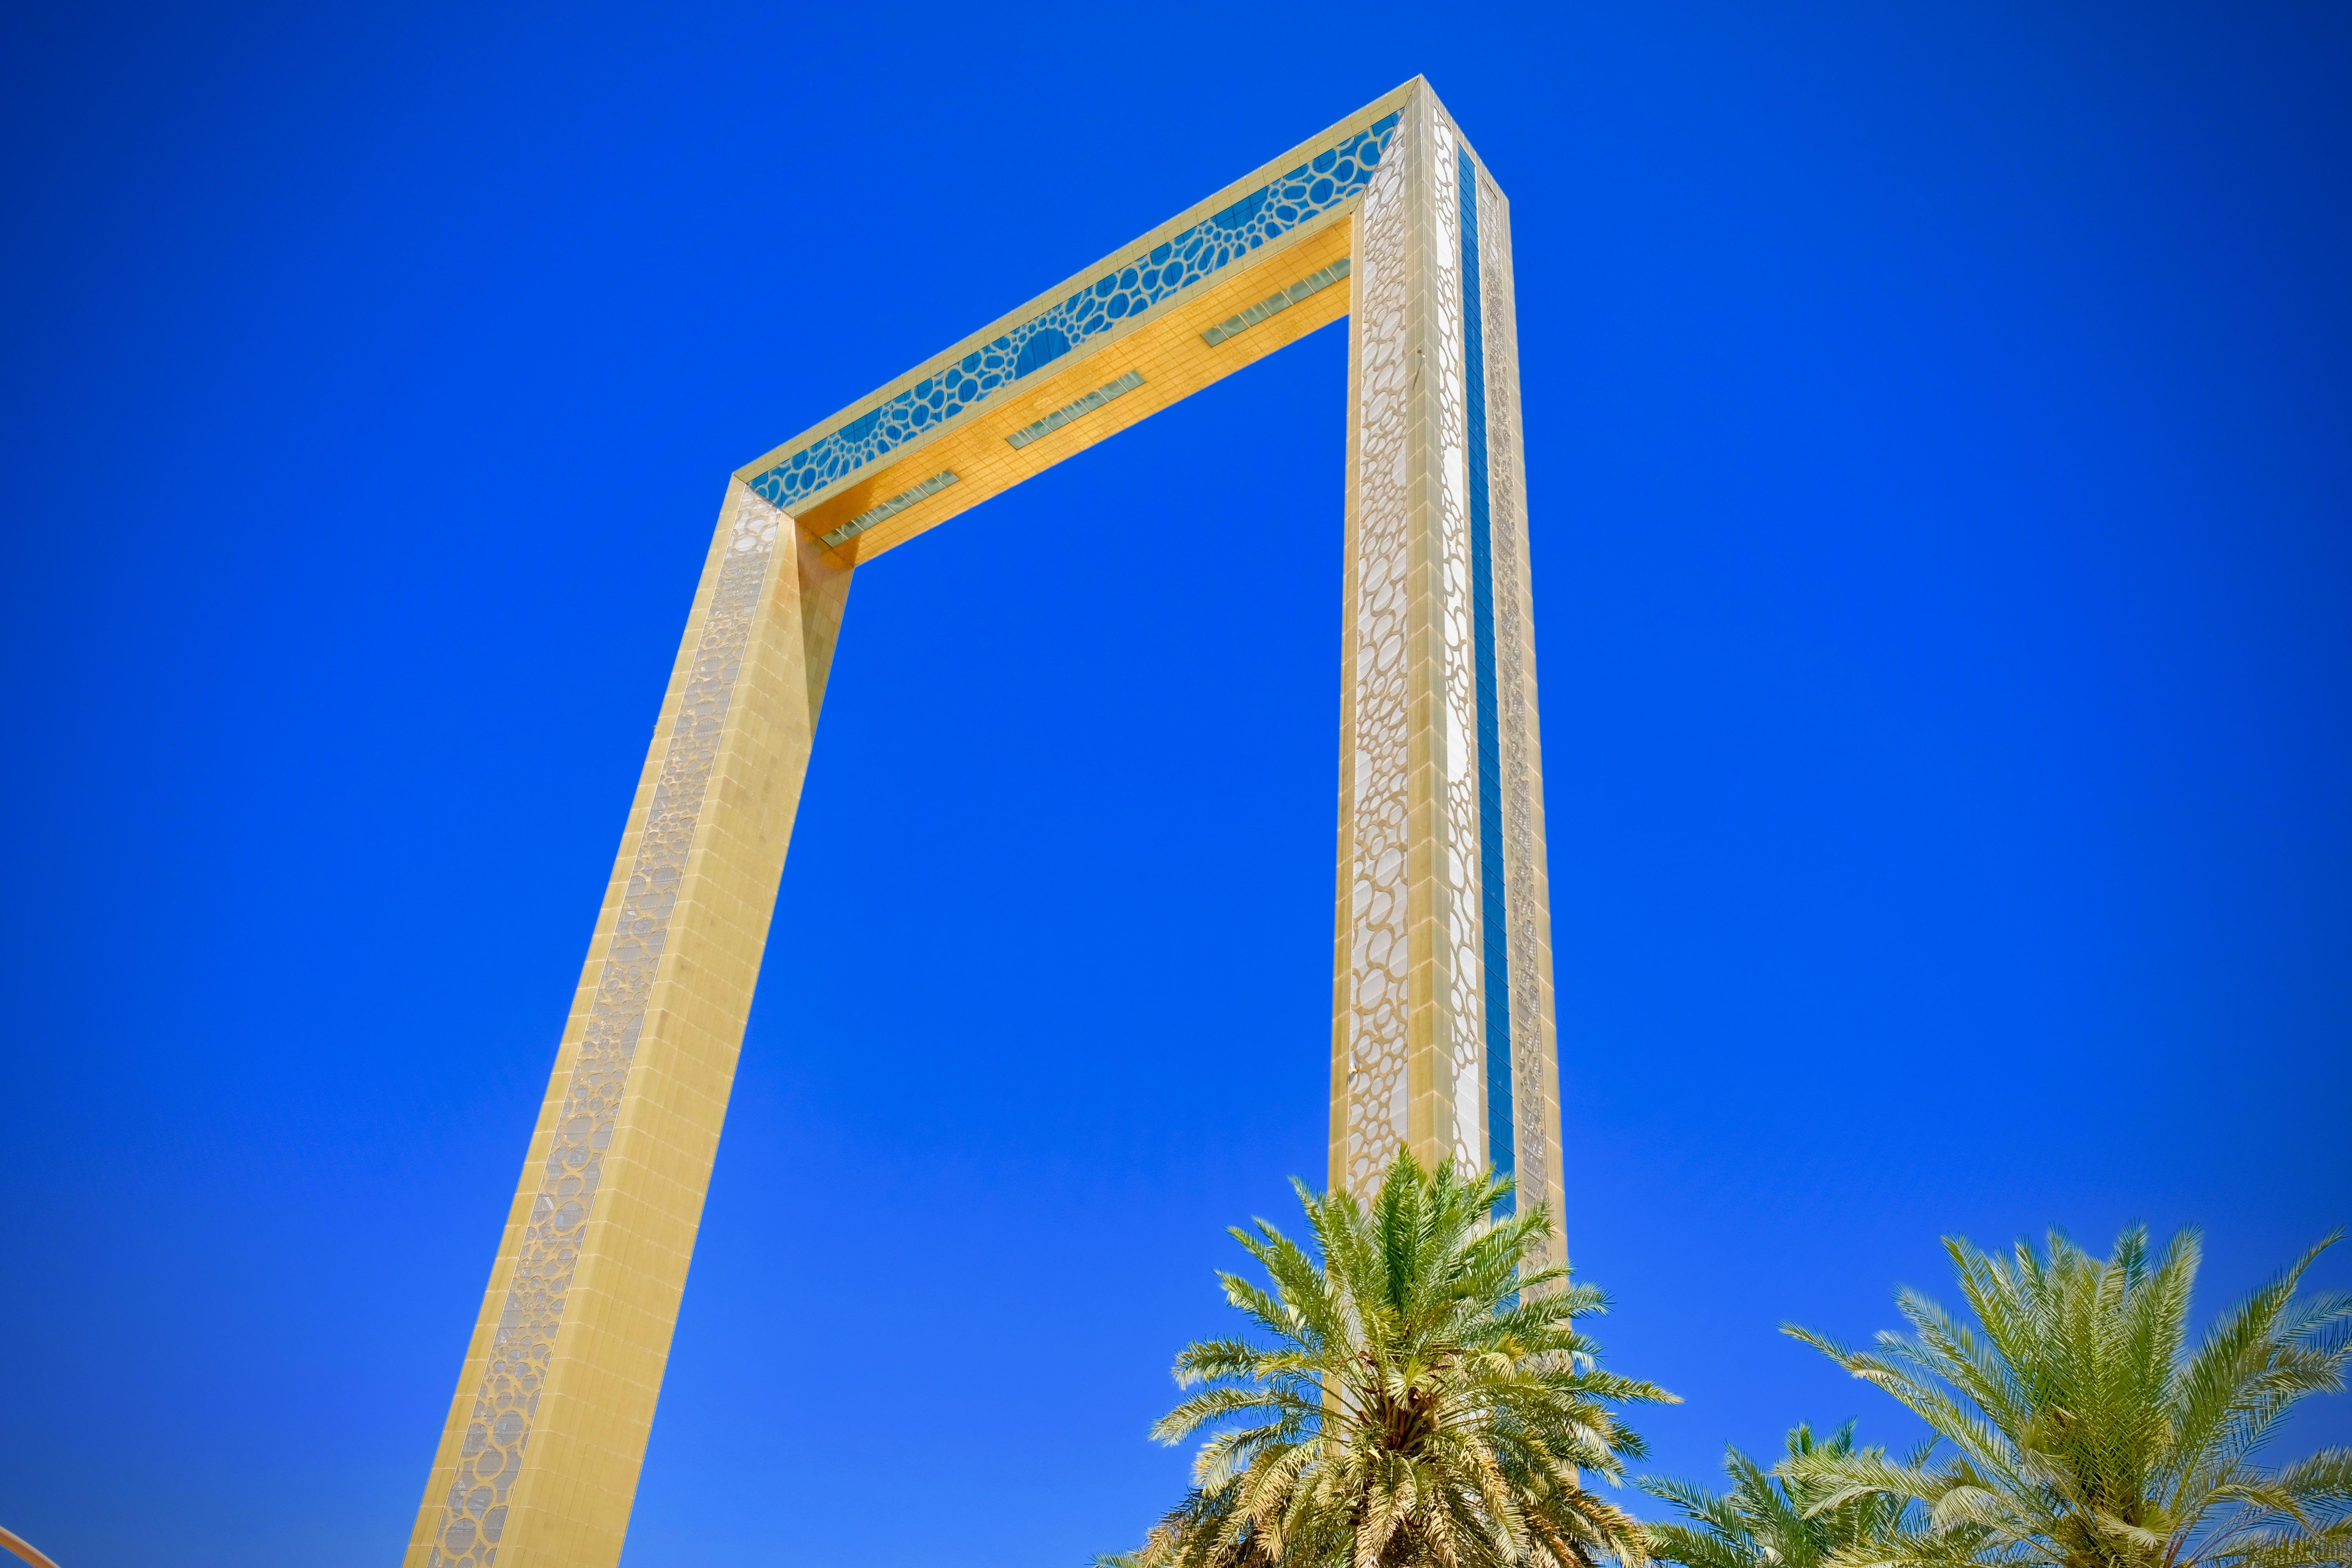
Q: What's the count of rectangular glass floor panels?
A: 3